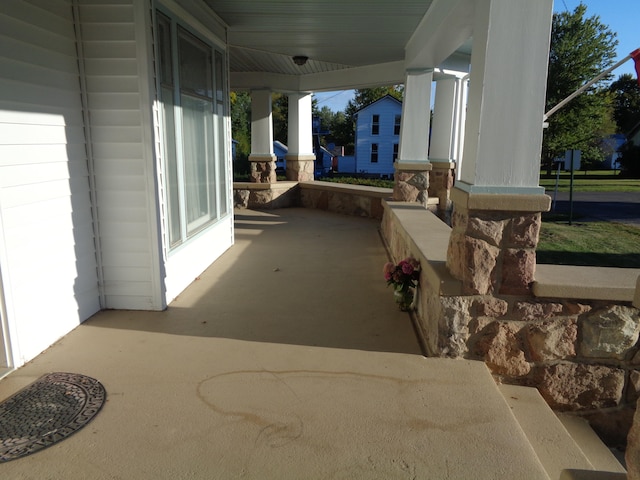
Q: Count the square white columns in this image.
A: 5